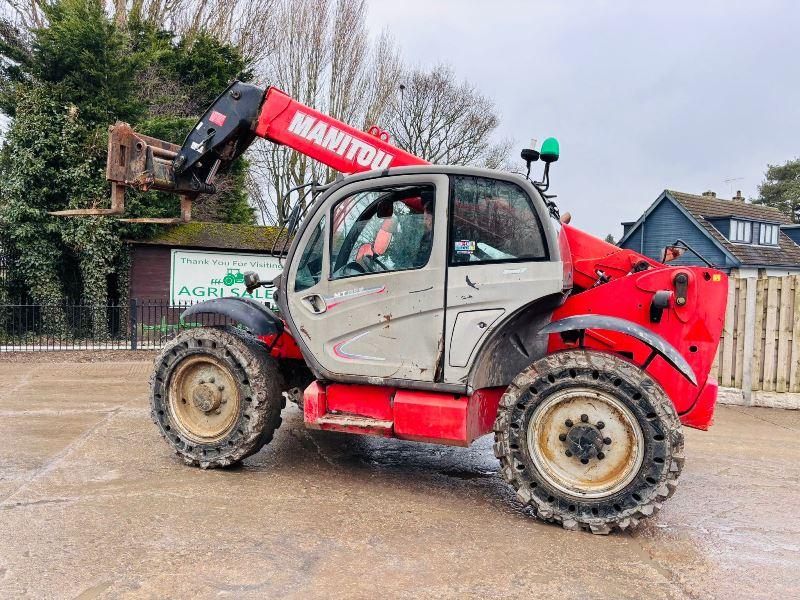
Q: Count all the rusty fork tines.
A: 2